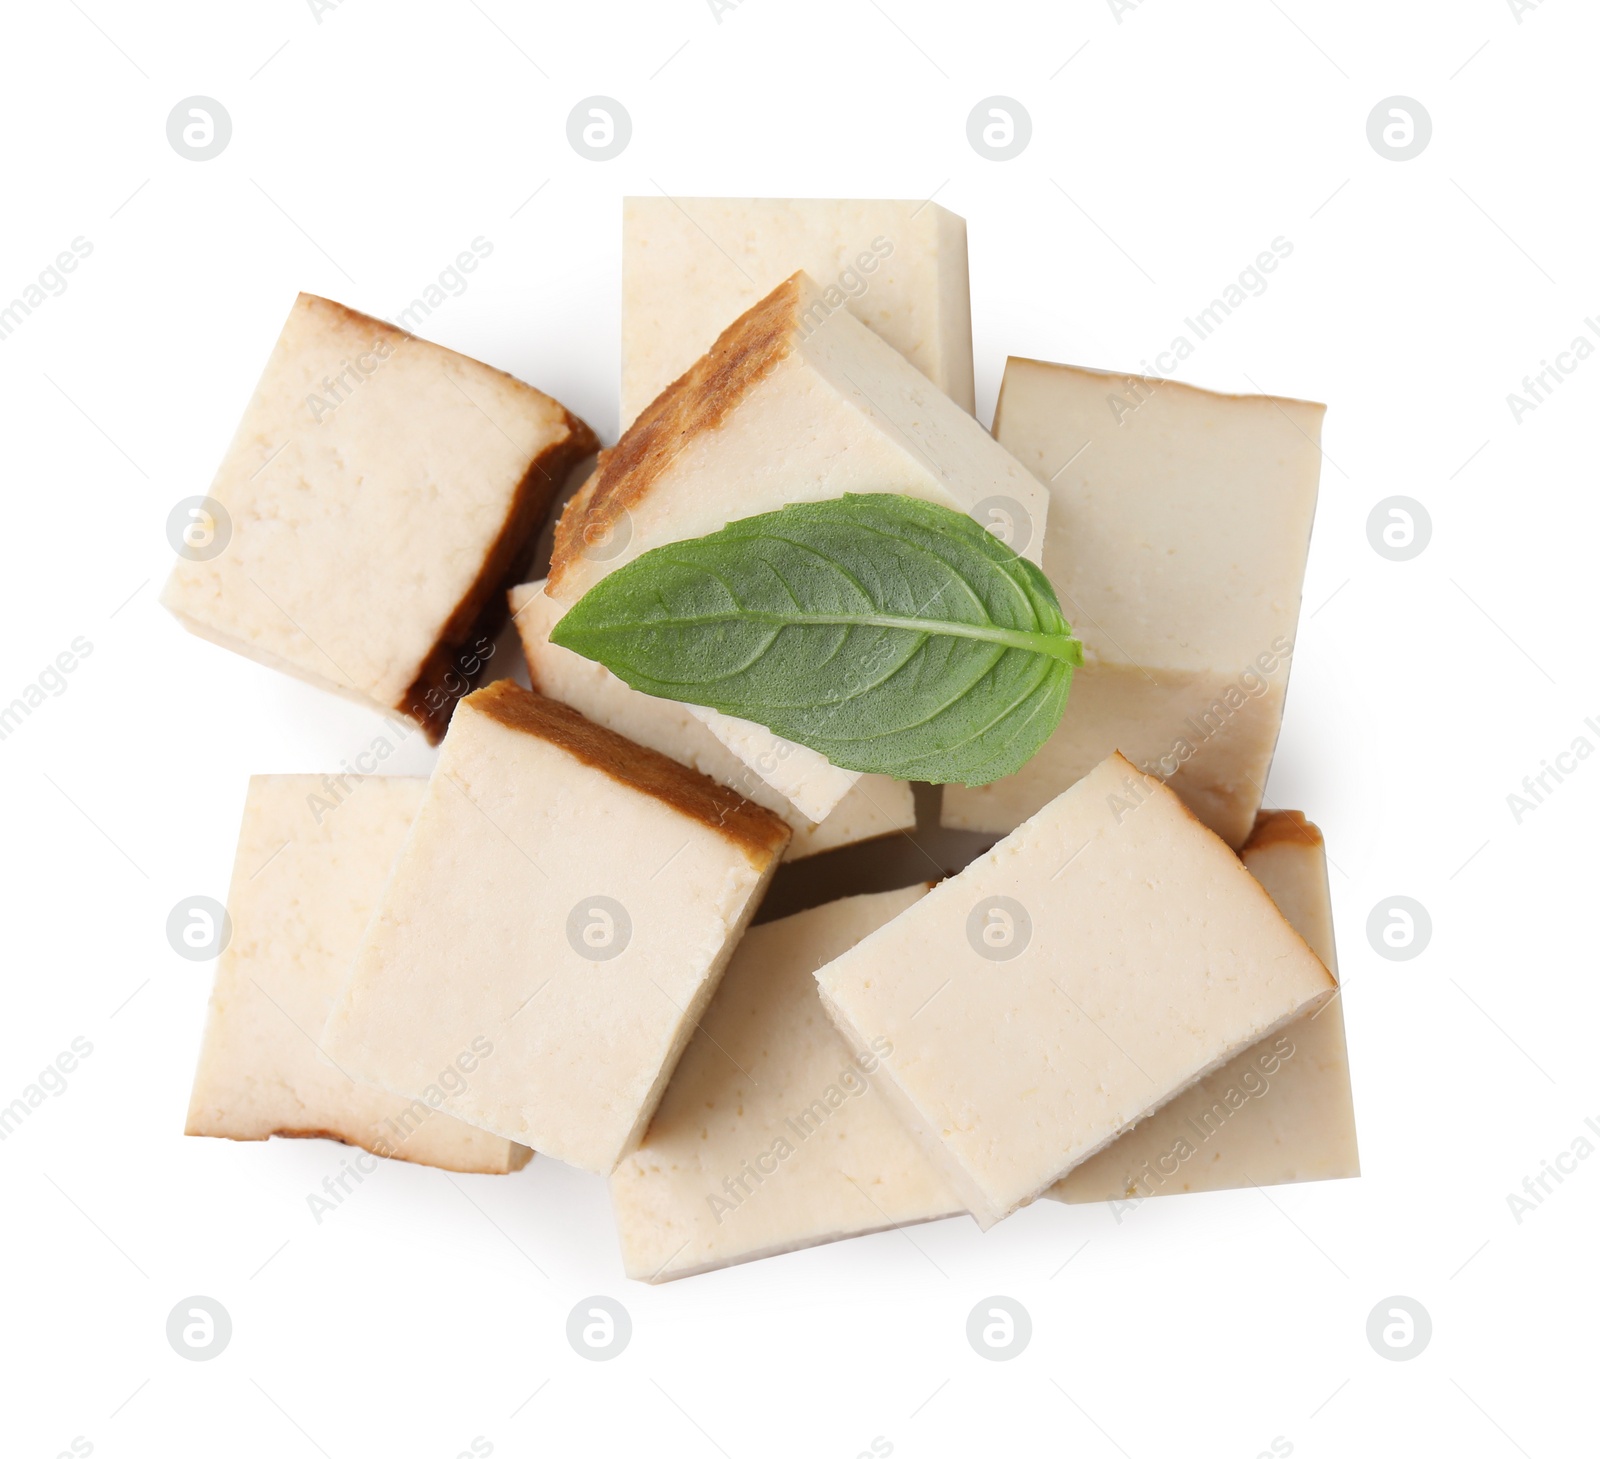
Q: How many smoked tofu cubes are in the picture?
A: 10